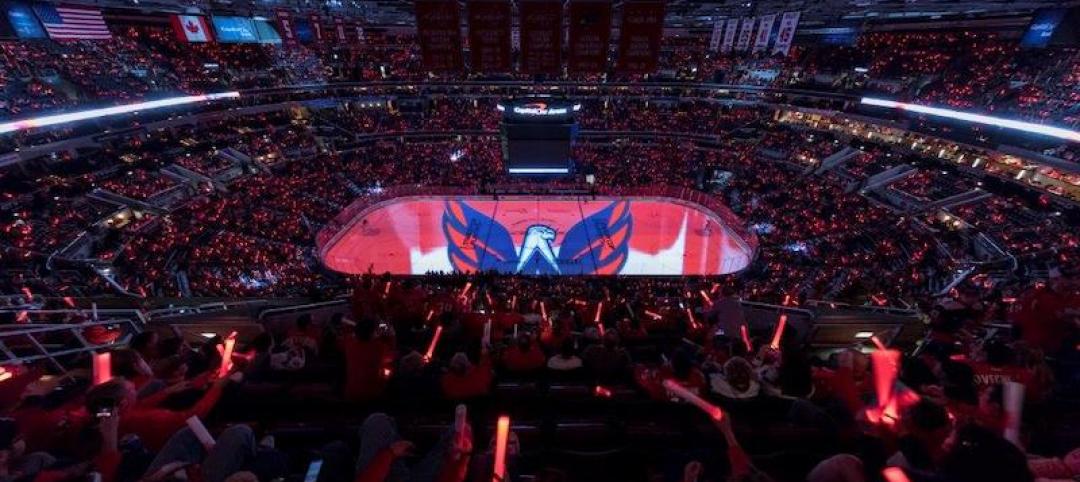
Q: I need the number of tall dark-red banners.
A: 5